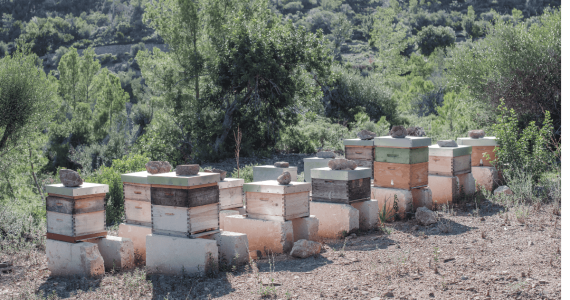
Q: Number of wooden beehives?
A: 12